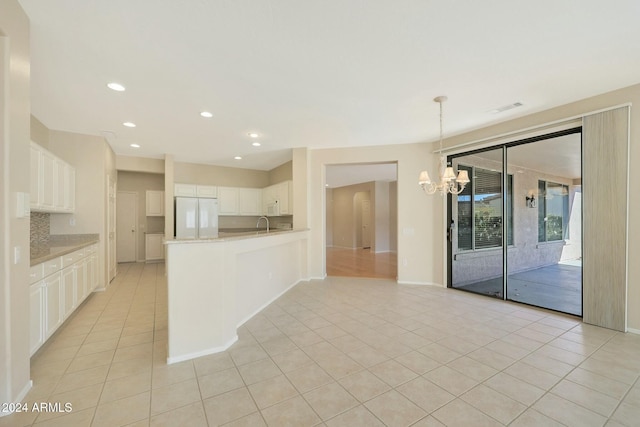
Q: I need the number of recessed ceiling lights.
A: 7